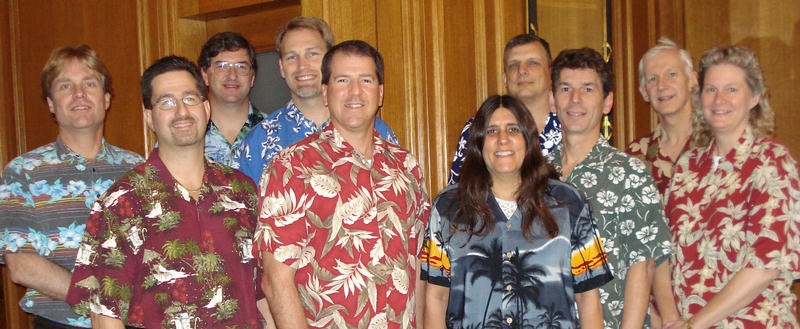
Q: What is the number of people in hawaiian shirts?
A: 10